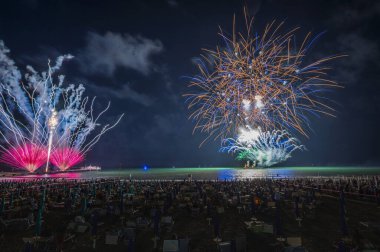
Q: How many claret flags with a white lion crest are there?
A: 0